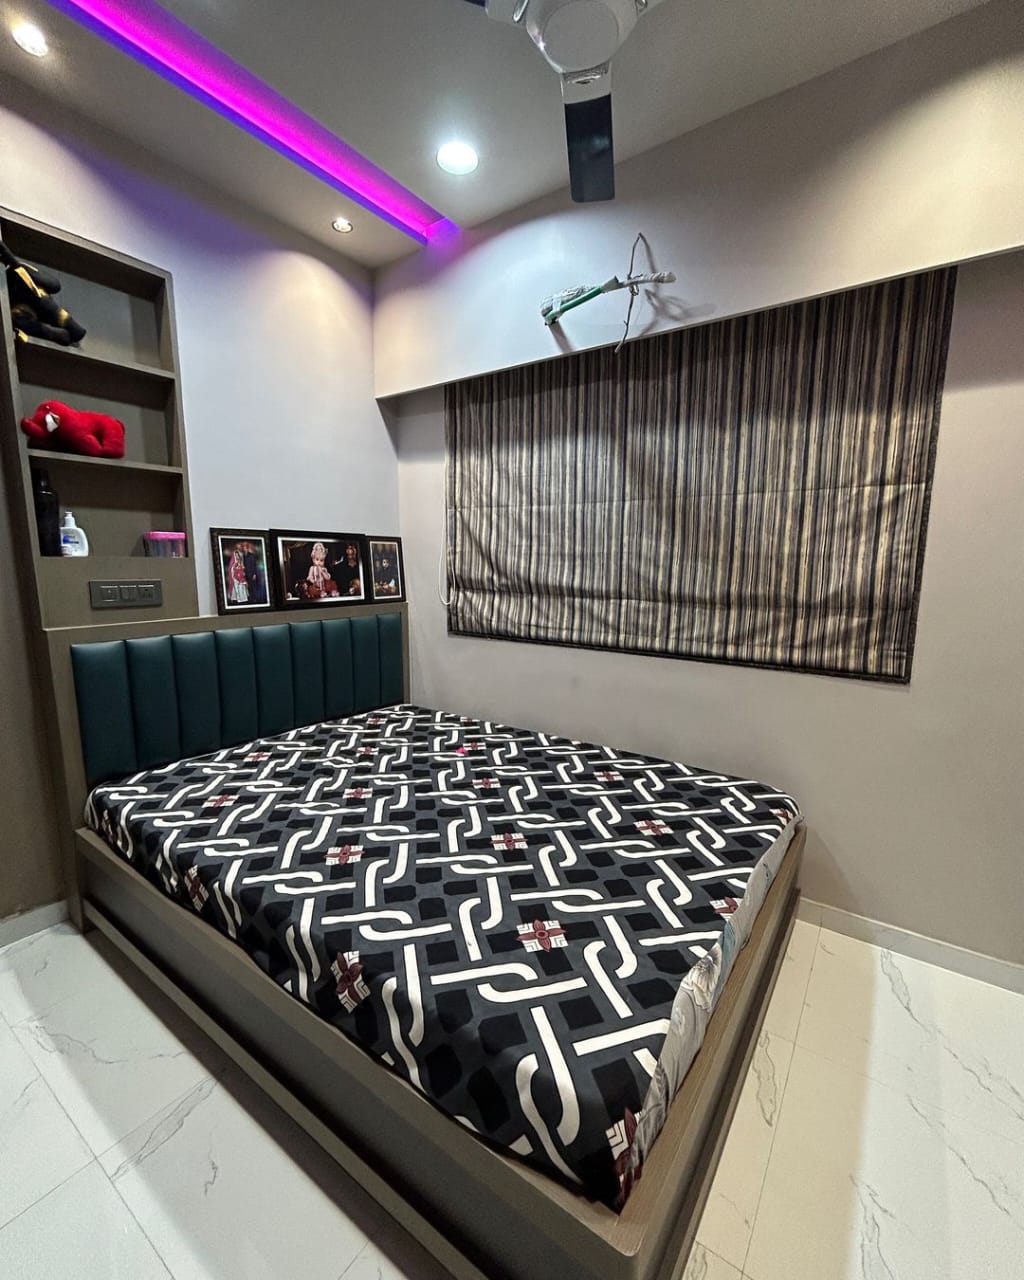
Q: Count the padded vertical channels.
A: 9